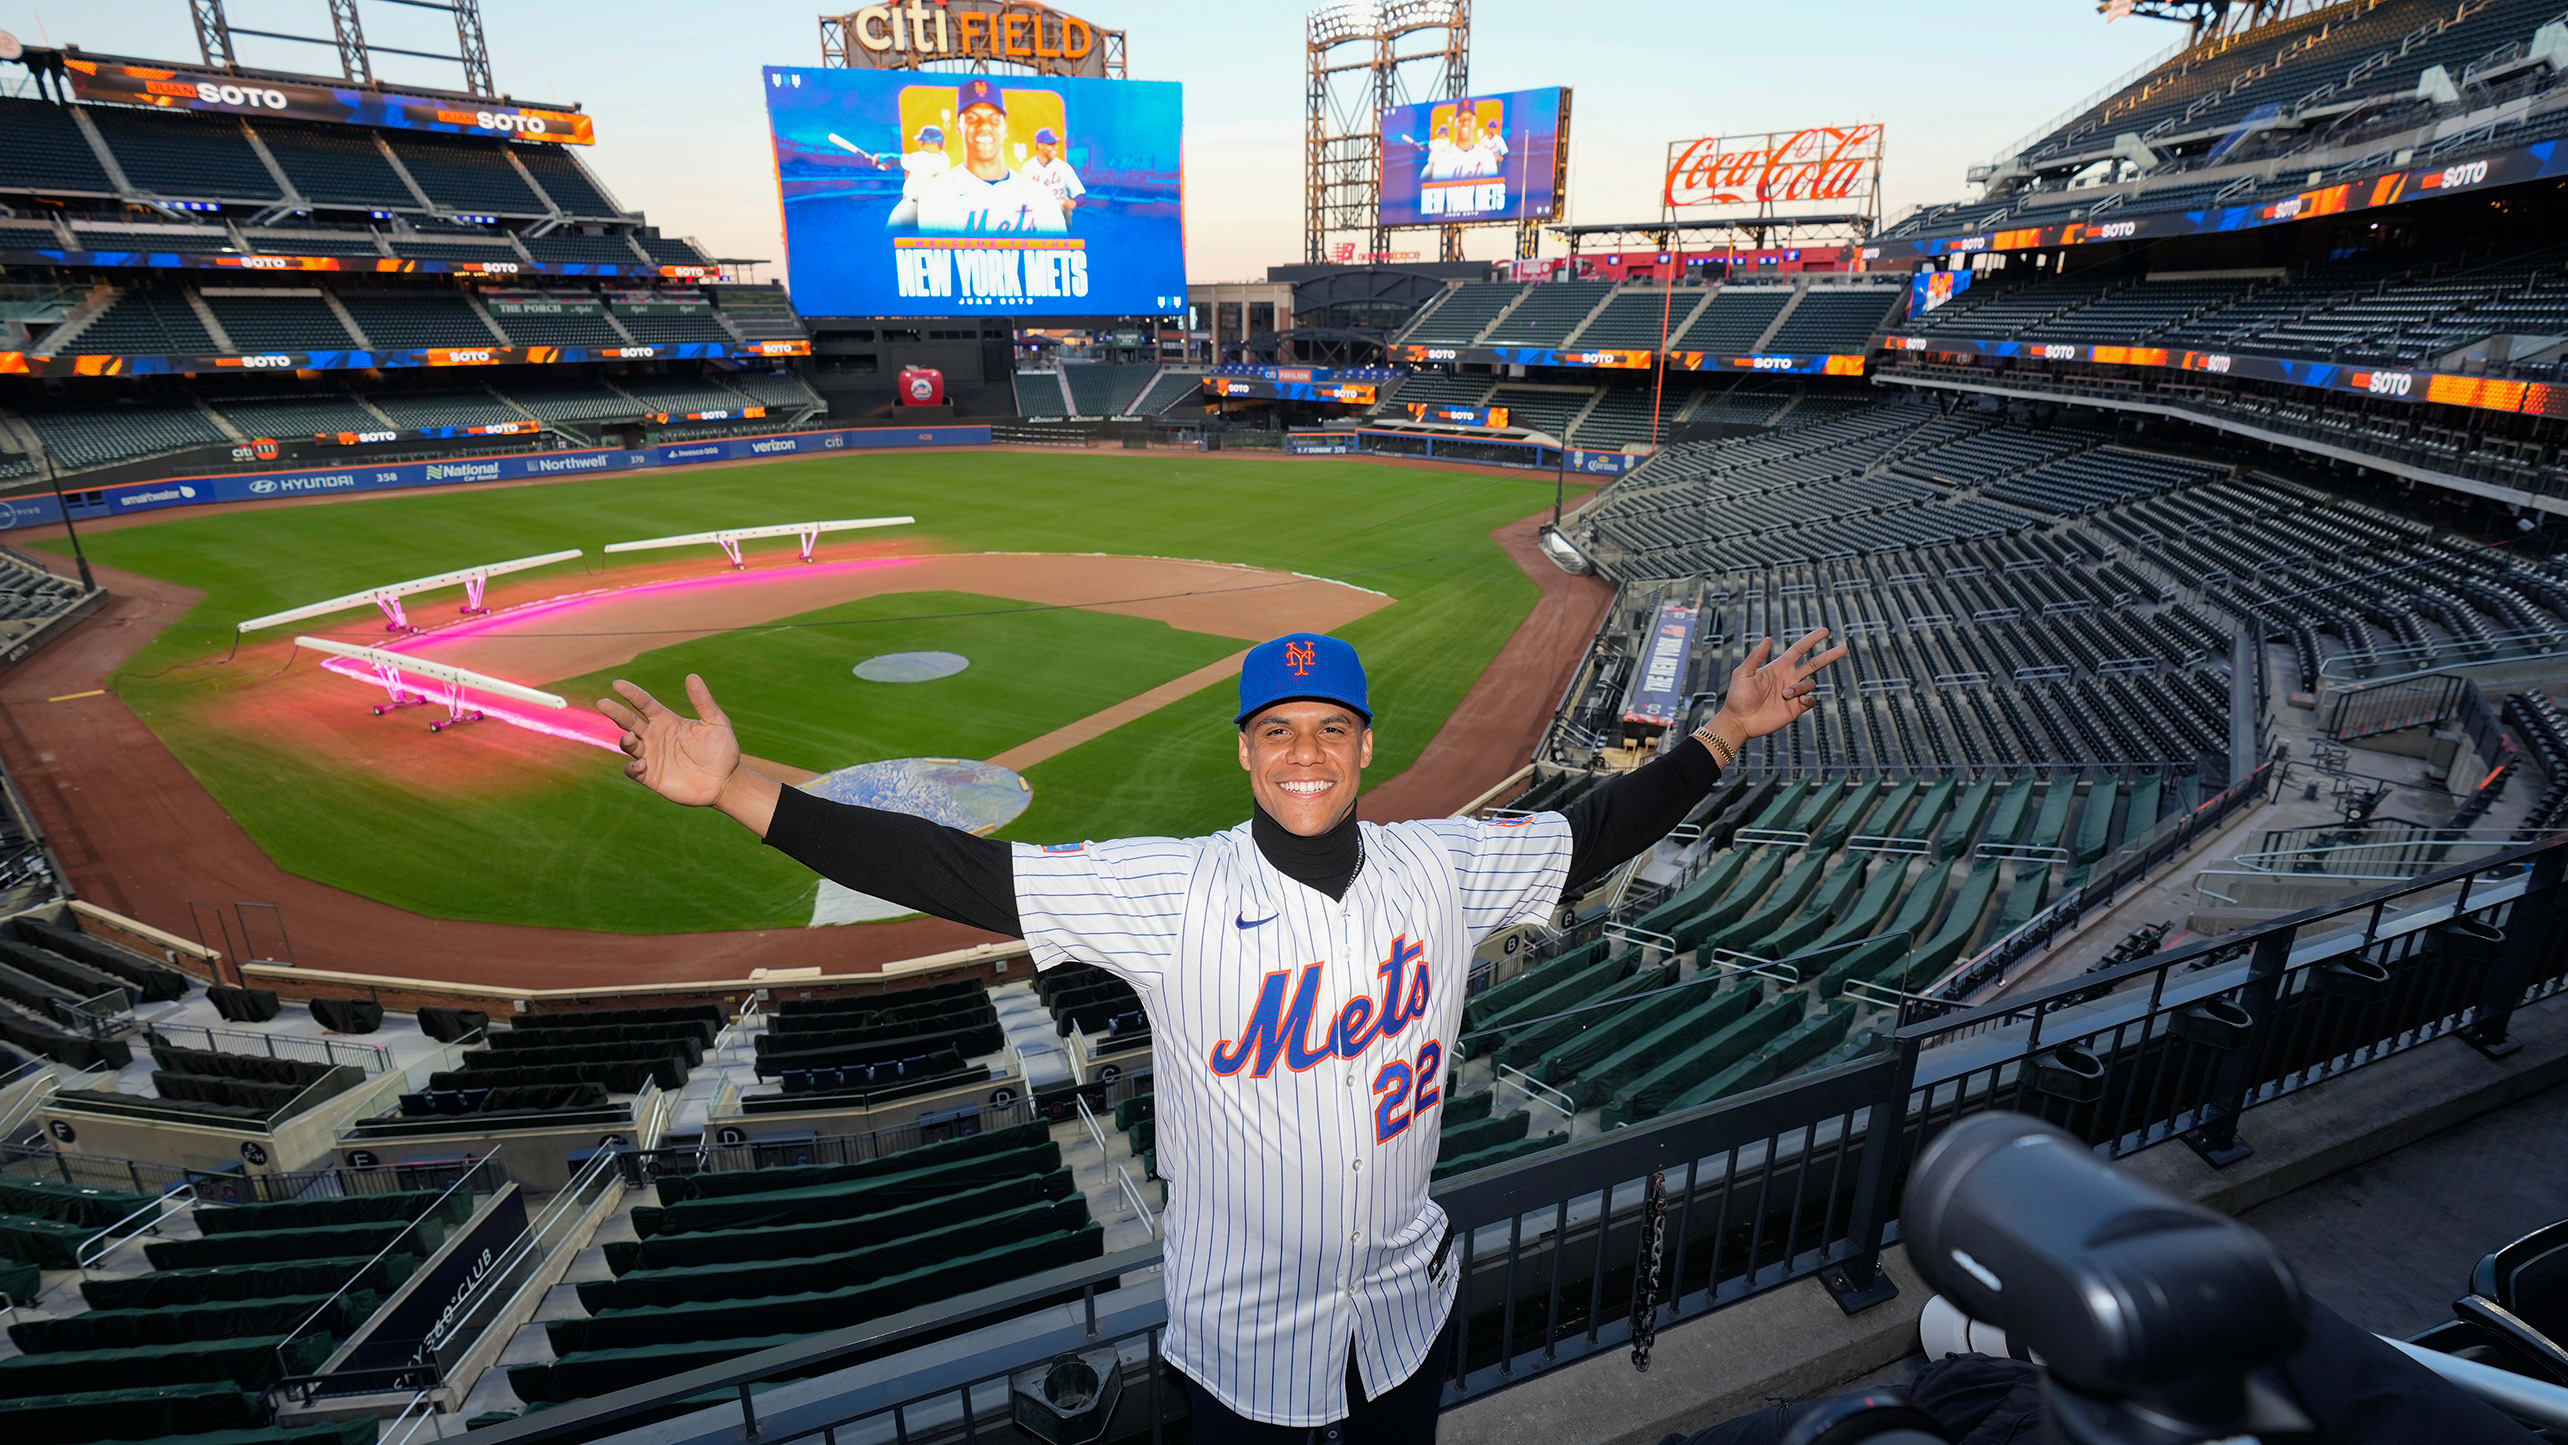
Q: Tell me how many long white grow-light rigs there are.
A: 3